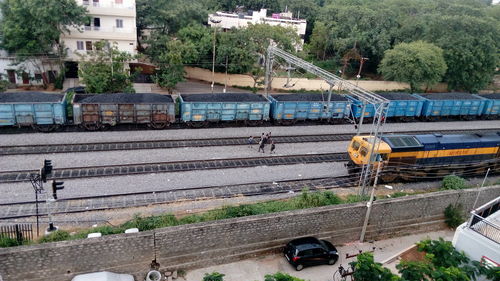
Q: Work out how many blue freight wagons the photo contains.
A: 6